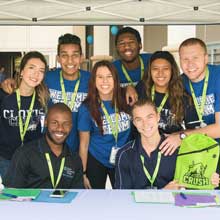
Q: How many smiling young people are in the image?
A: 8